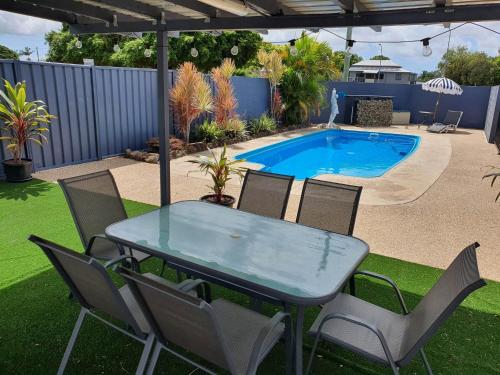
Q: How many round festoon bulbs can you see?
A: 8